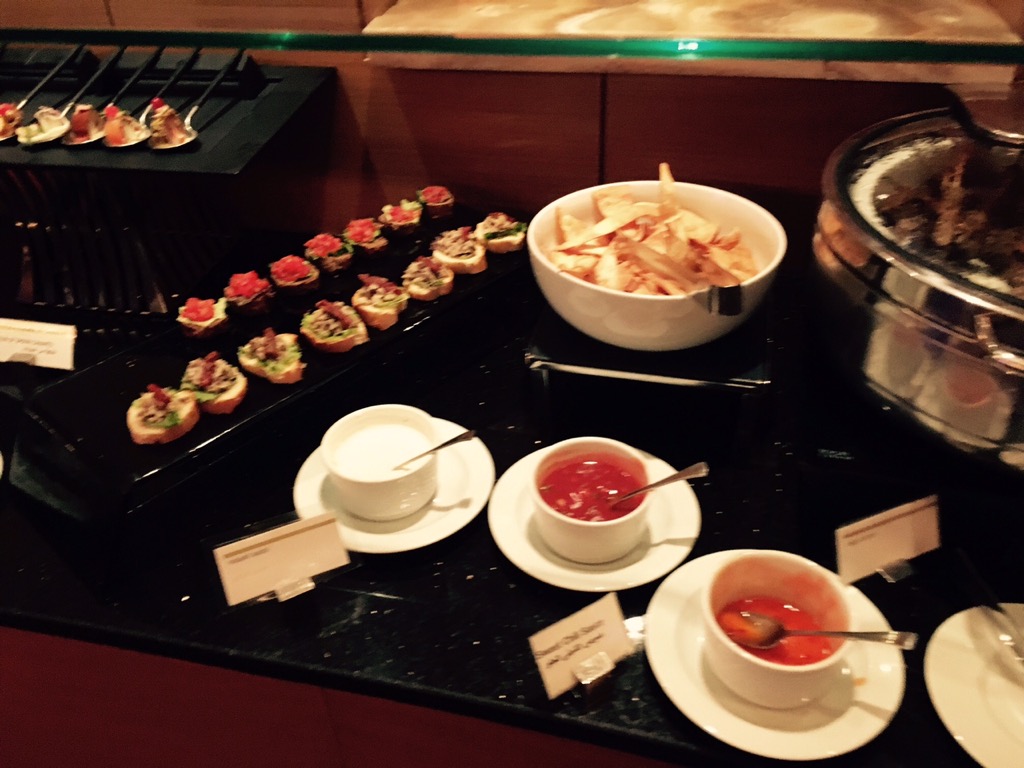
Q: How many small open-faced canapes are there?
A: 15